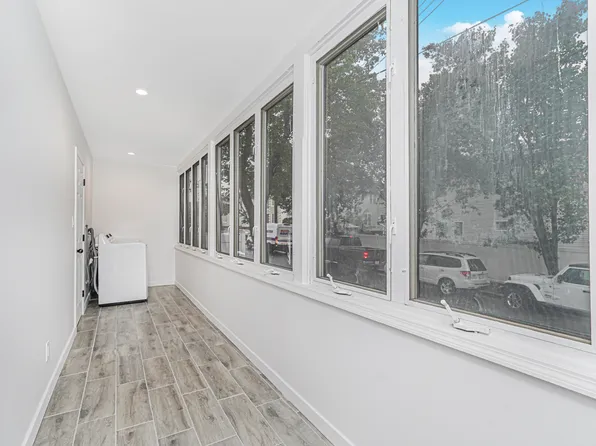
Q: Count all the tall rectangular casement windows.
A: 9